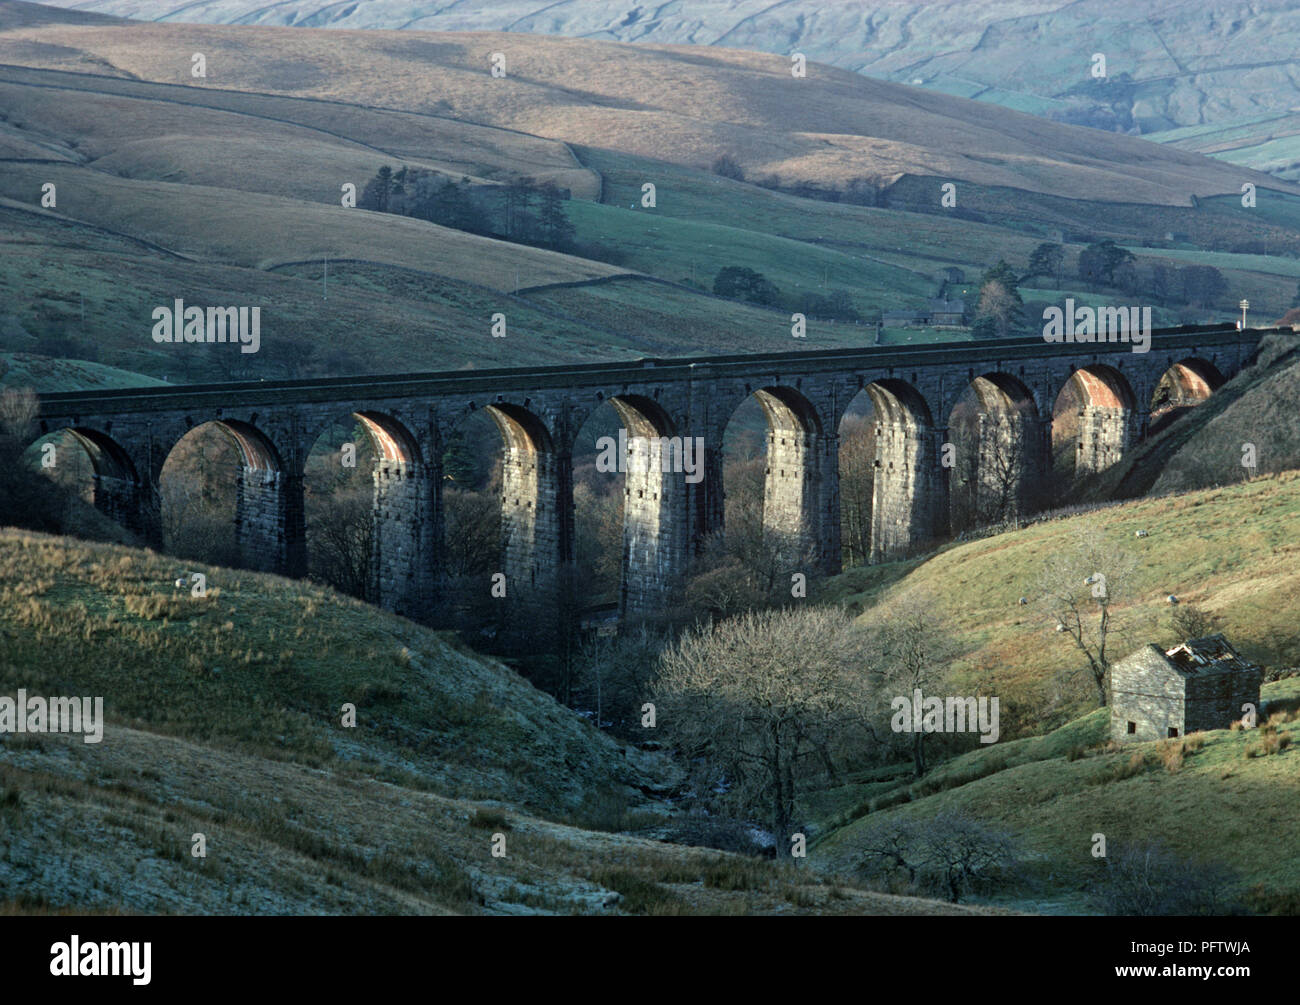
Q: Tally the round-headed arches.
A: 10